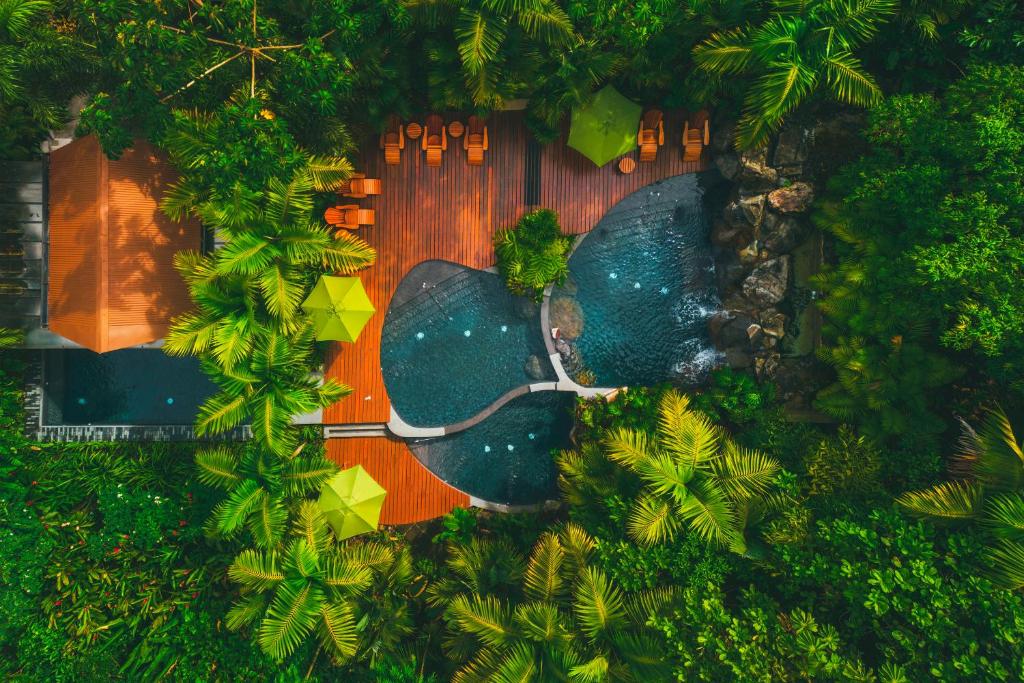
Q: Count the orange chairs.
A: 7